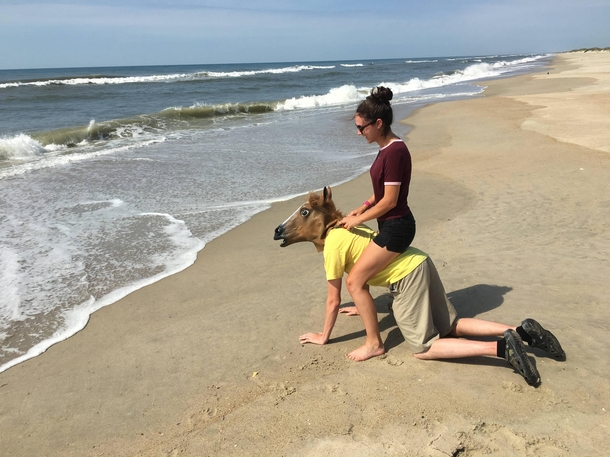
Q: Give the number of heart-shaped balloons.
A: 0